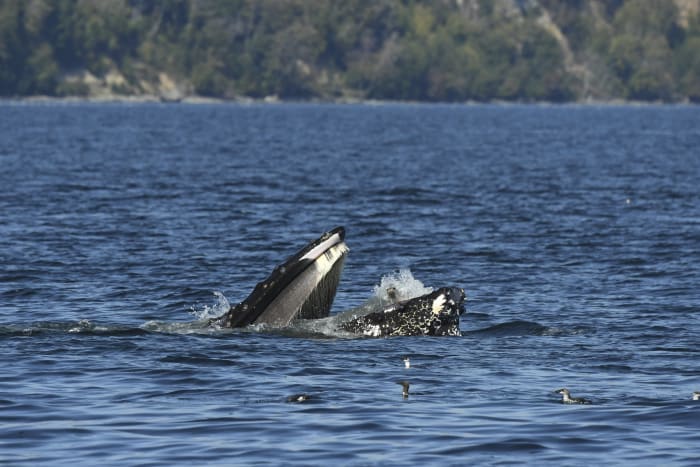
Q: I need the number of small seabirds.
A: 5